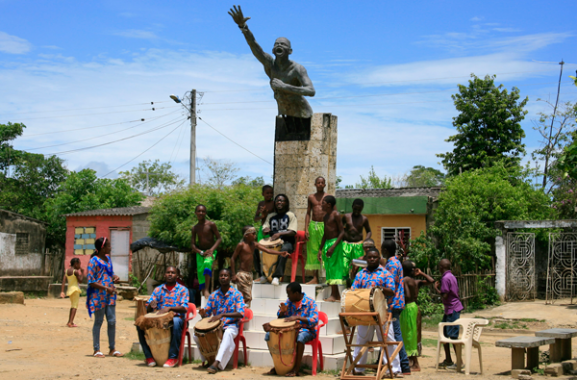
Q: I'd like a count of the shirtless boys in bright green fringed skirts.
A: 6